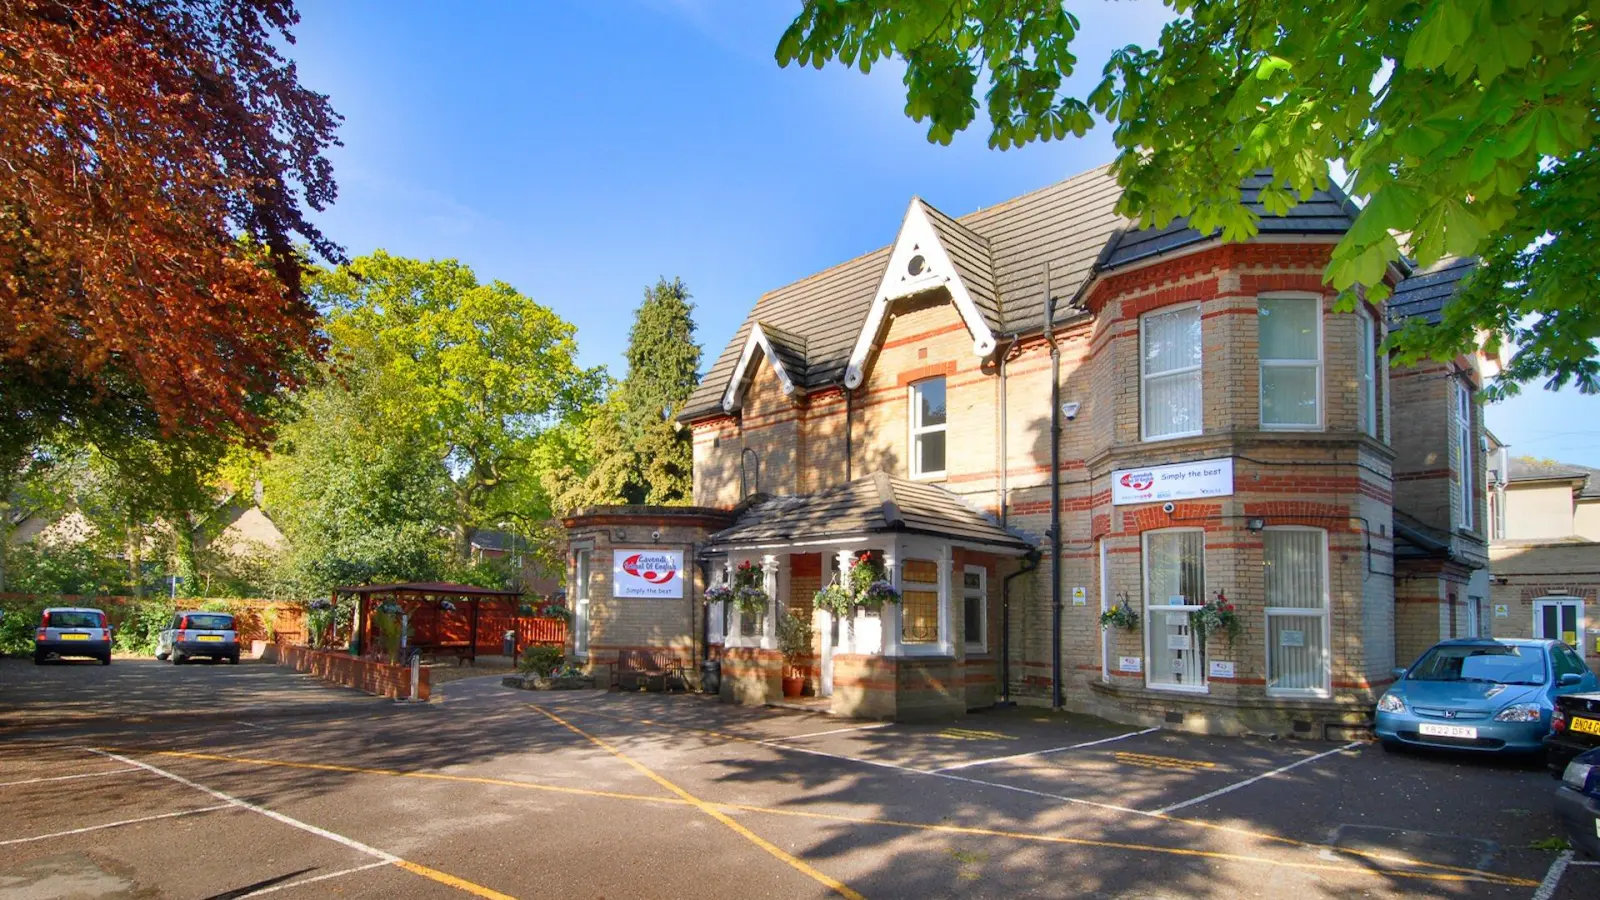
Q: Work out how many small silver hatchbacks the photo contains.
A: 2